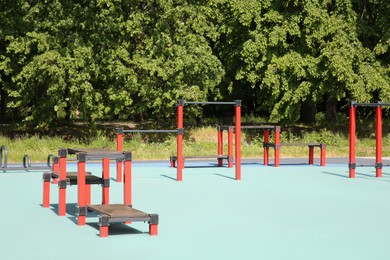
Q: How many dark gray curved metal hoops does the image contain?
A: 3